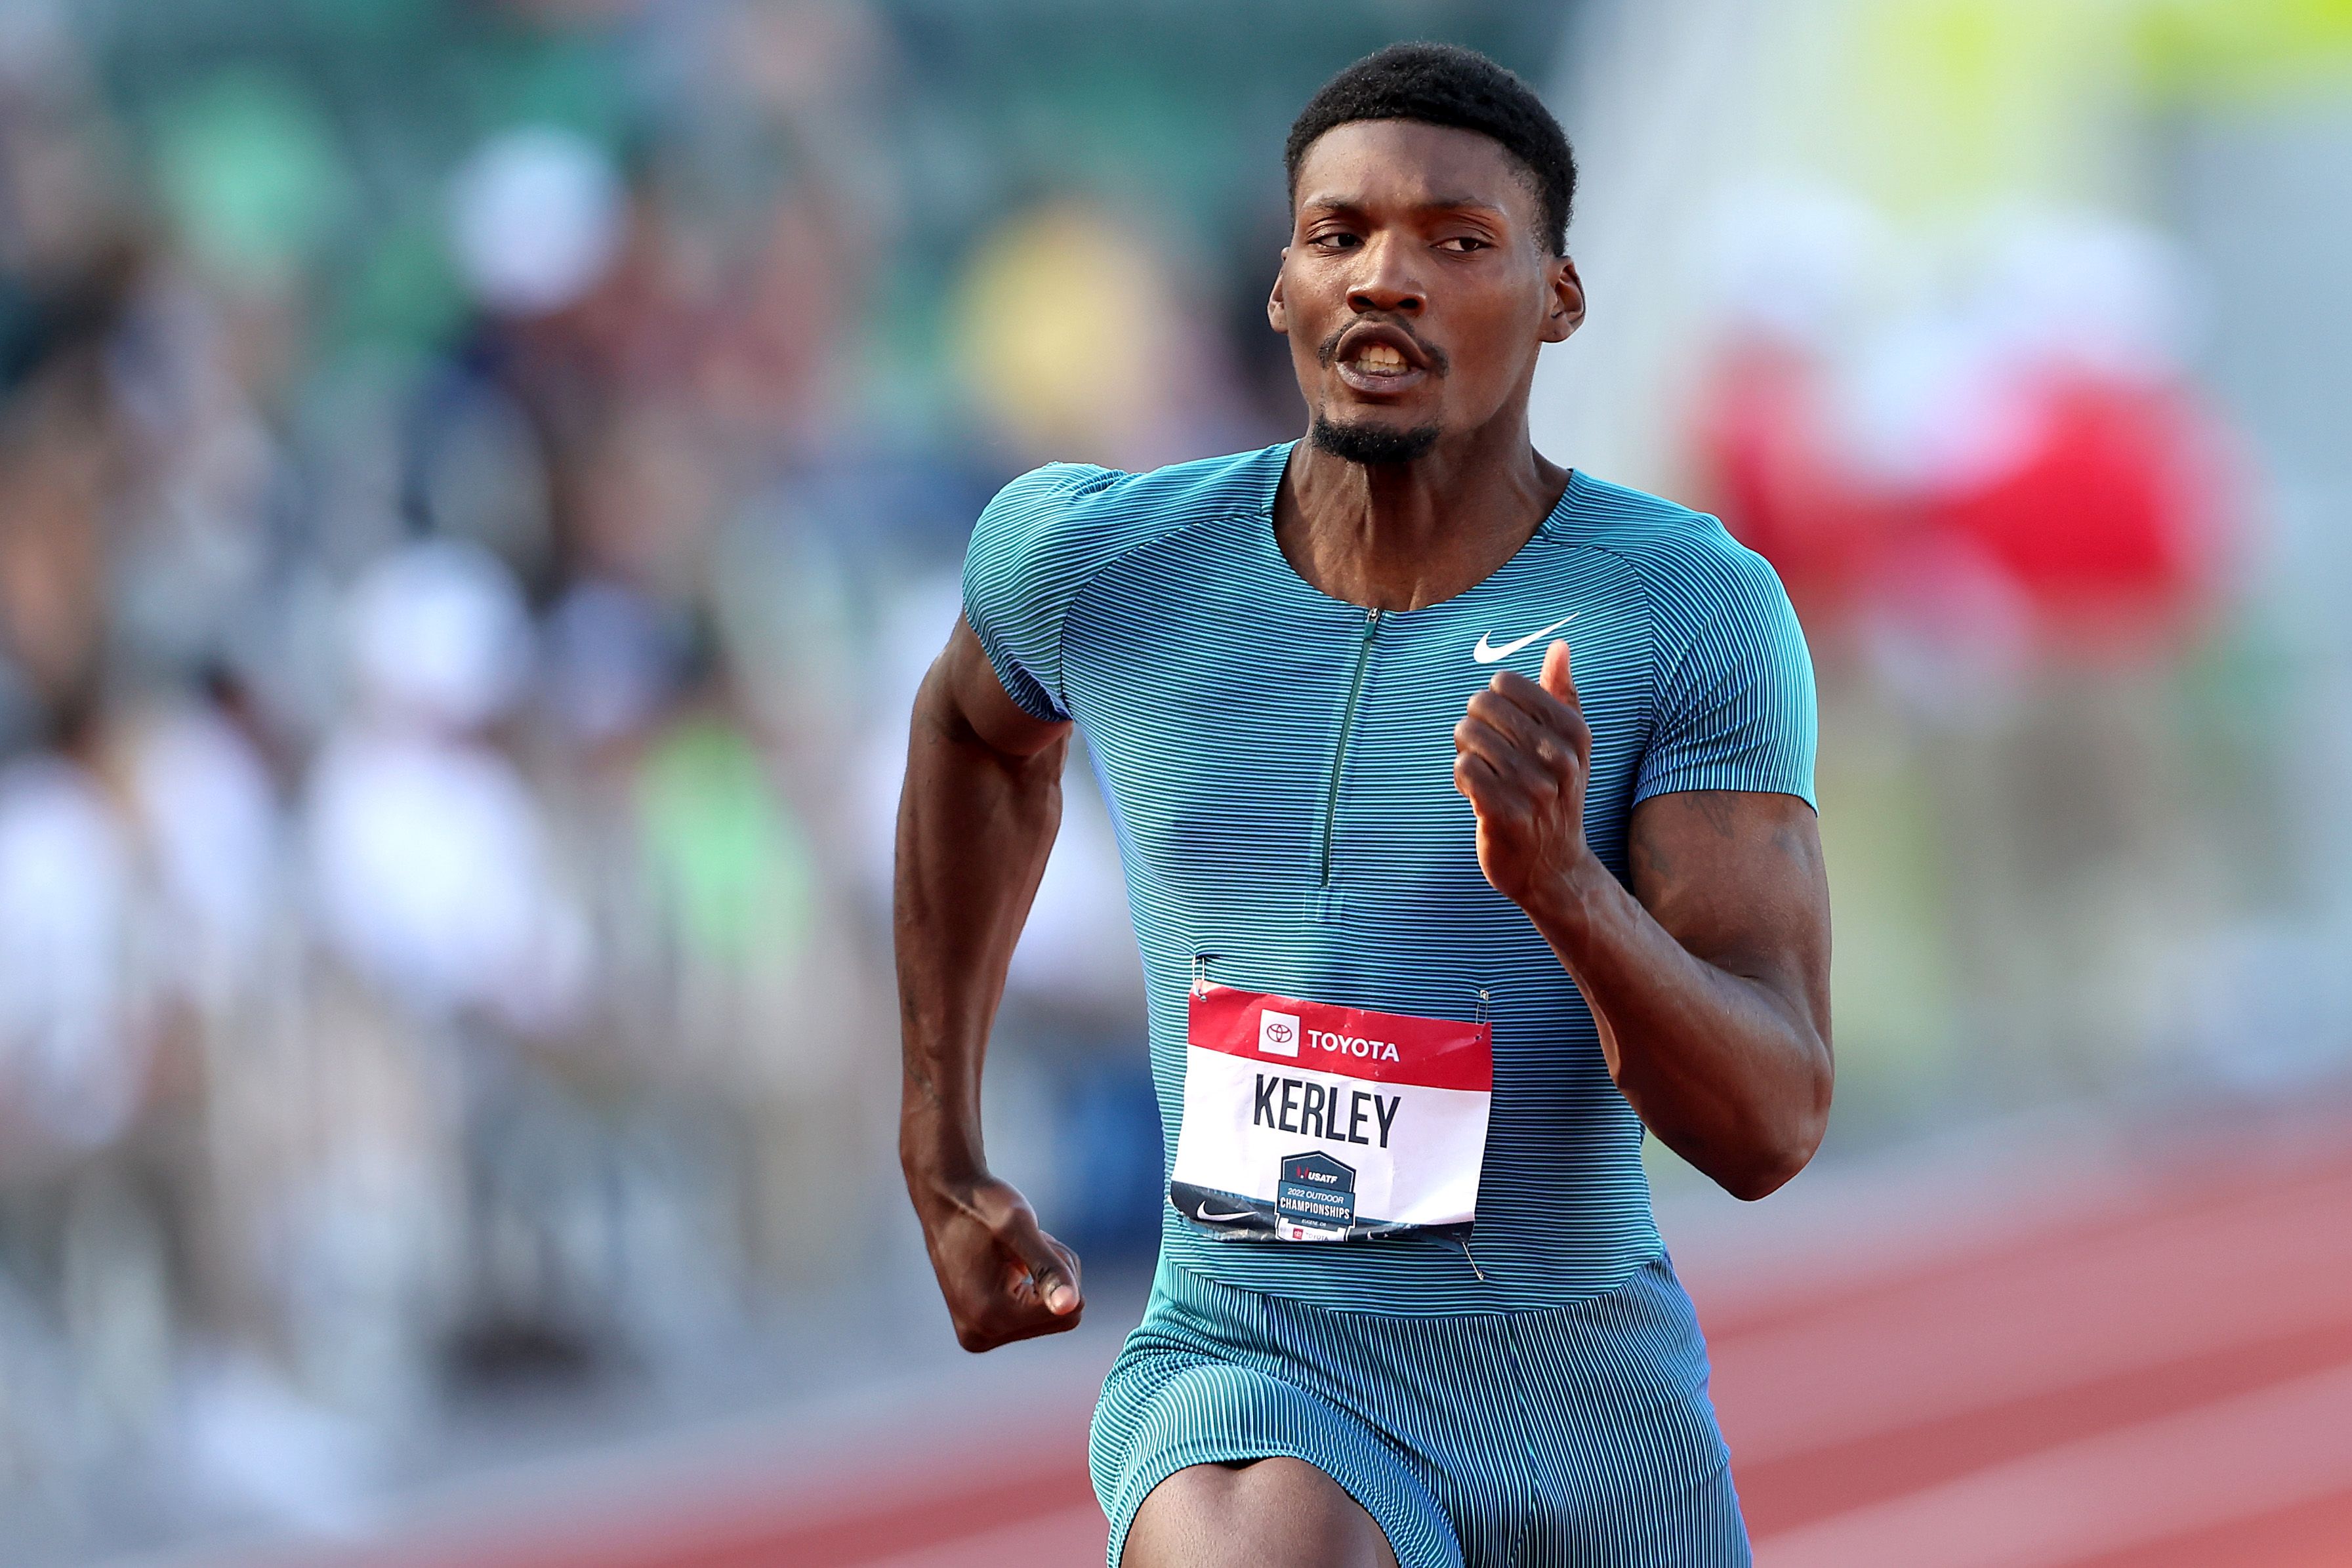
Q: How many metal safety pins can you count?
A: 3